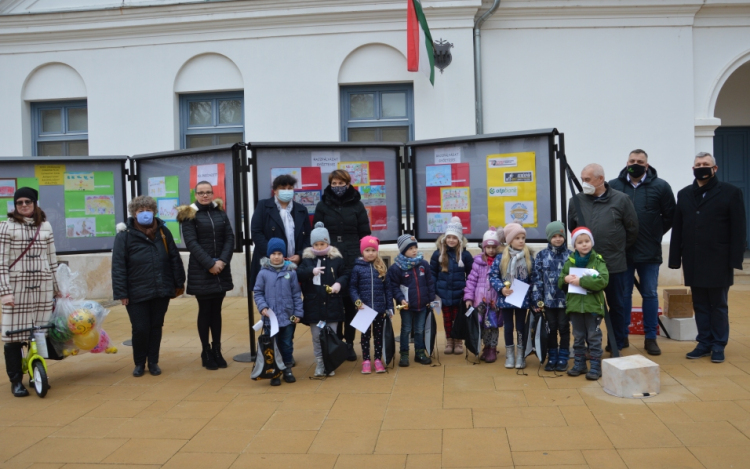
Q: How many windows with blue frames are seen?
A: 3